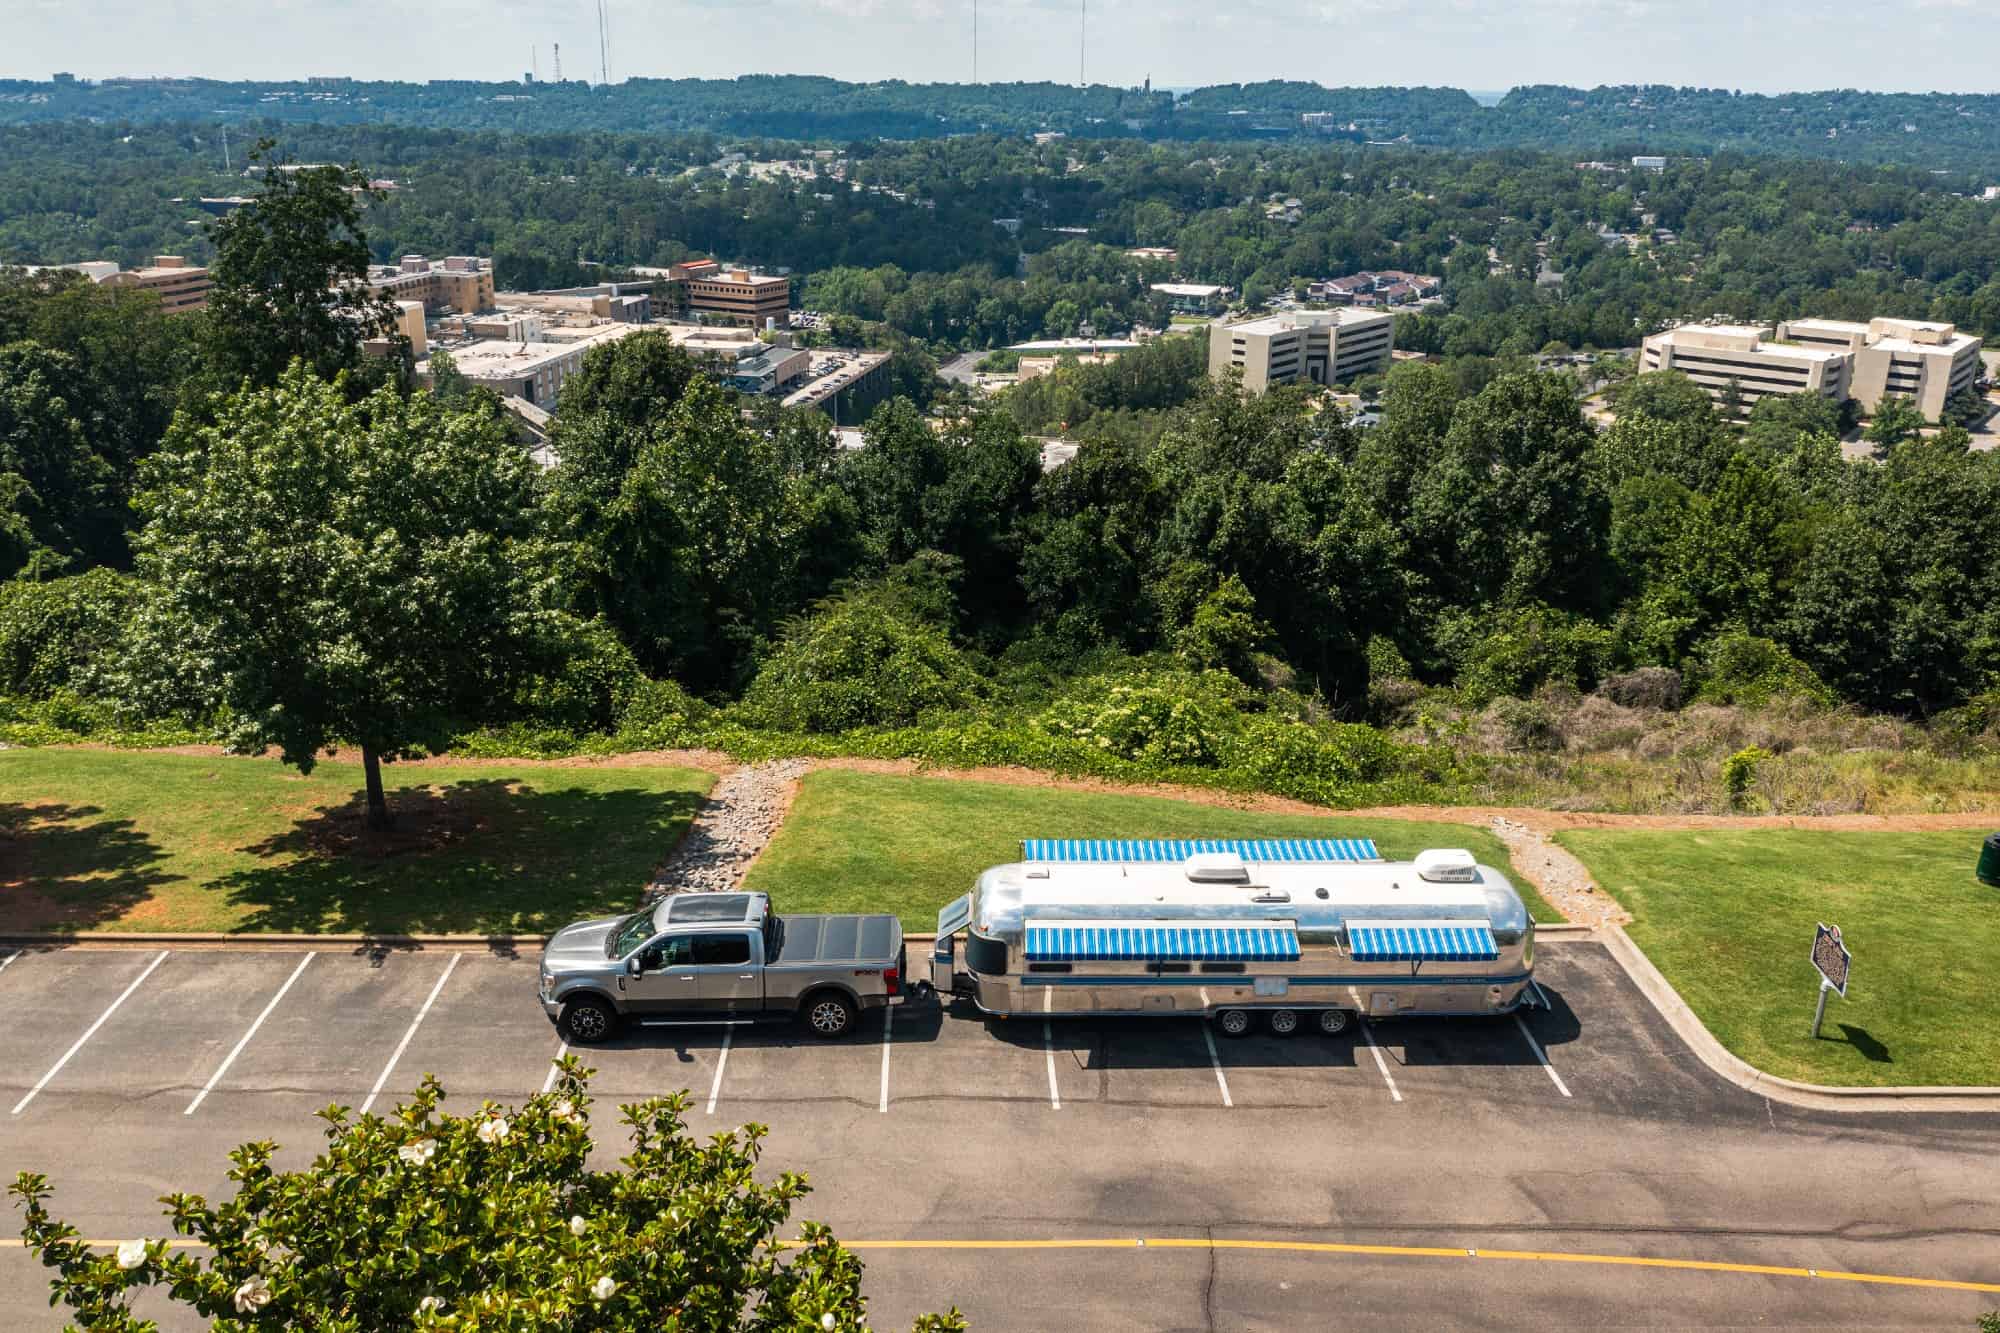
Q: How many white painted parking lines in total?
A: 11